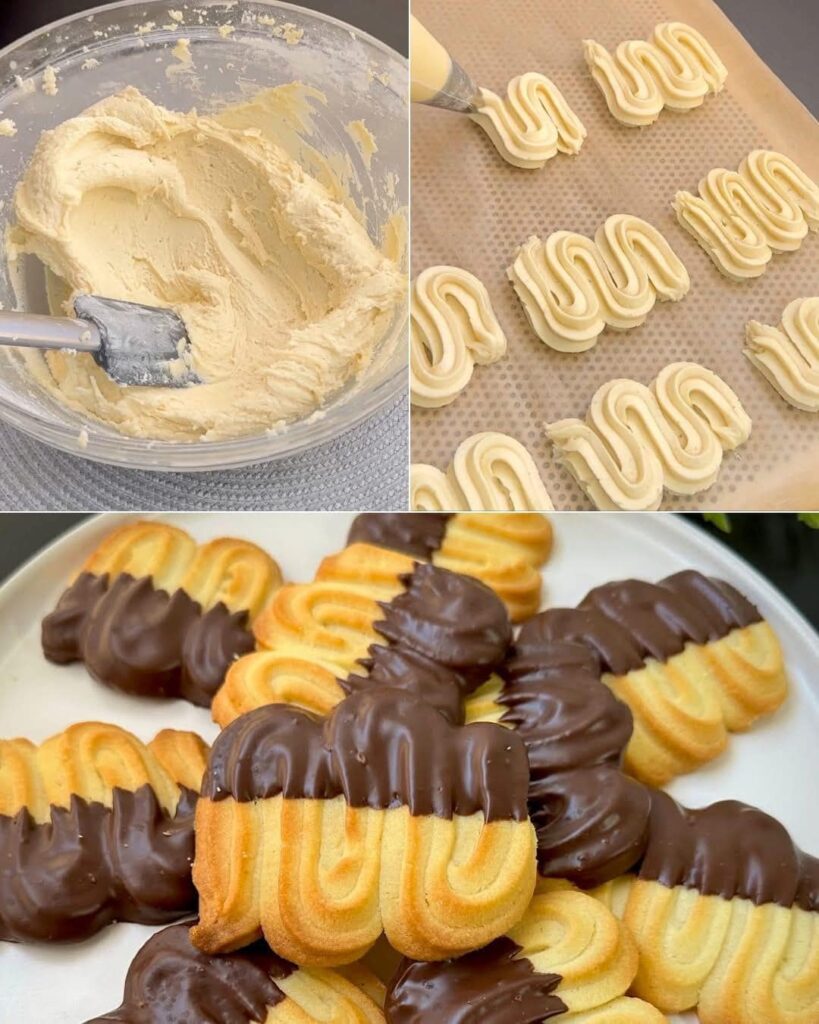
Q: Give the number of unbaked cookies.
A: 8